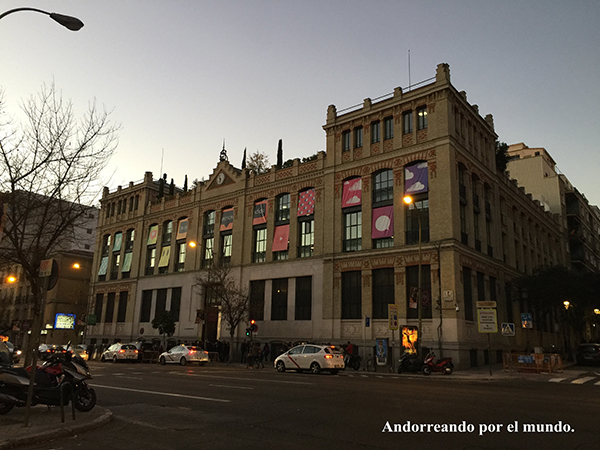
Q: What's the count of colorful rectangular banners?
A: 13